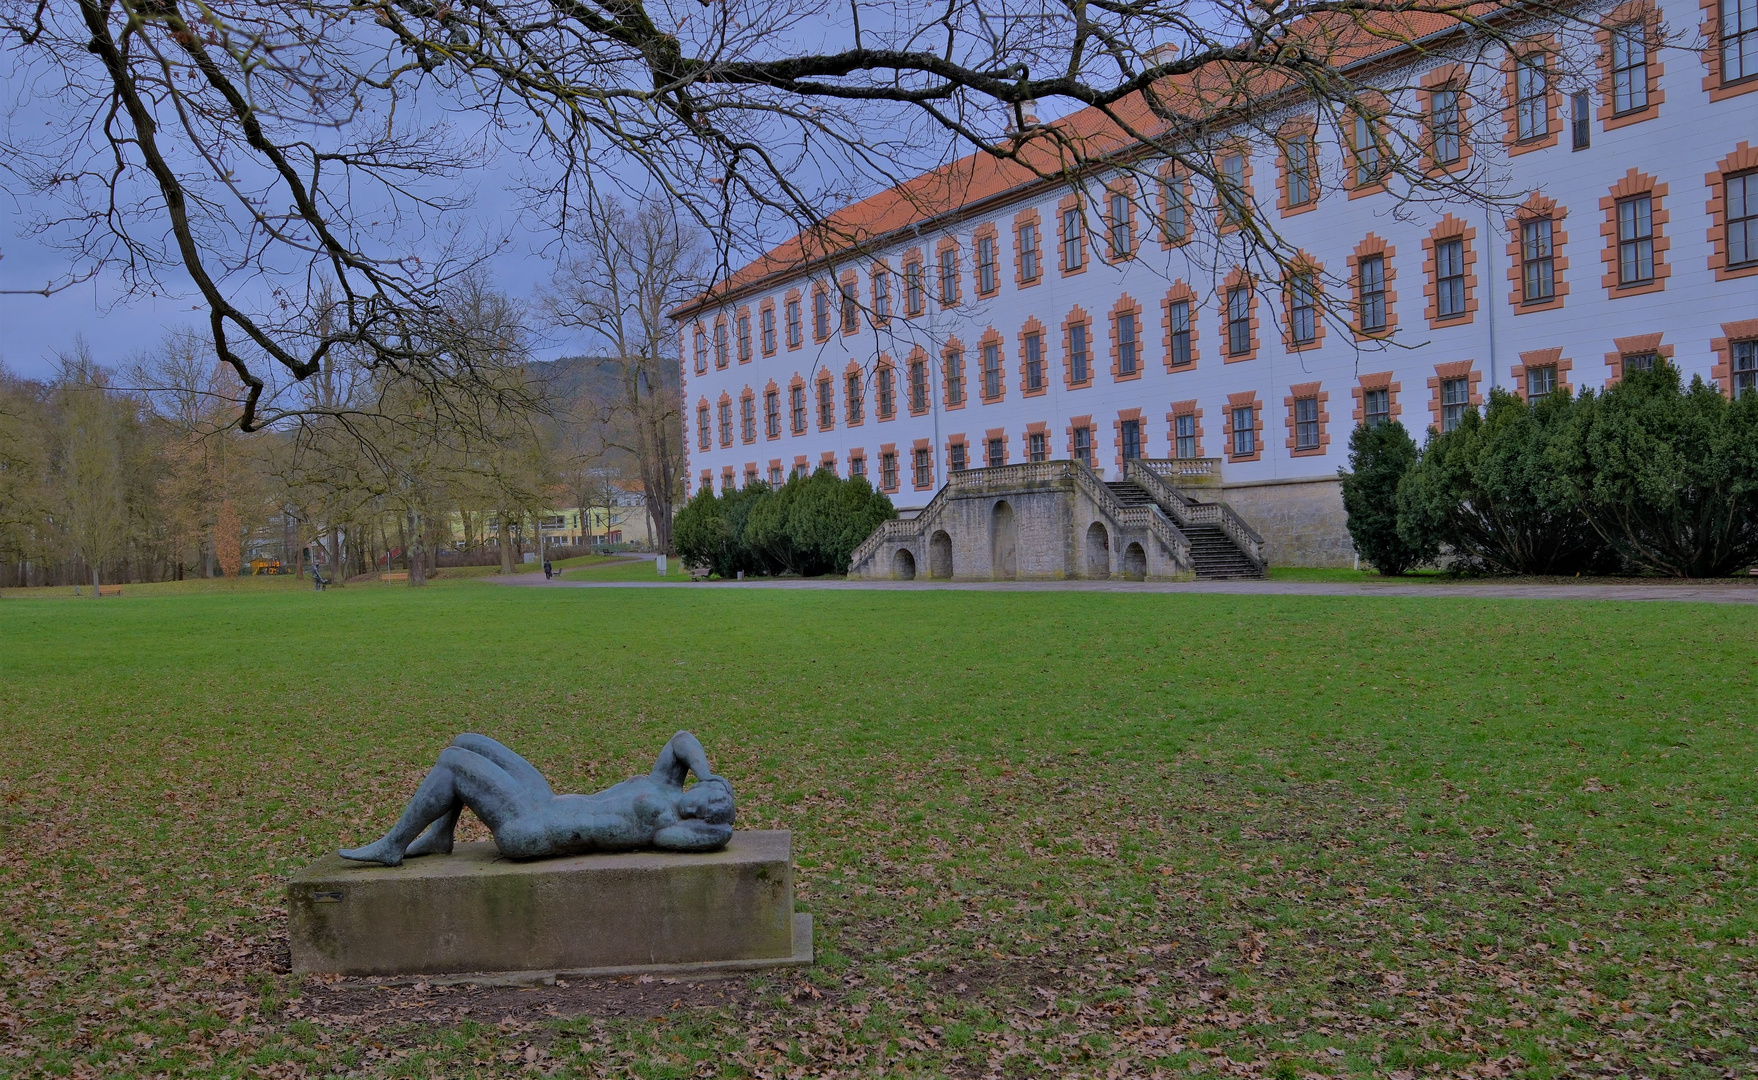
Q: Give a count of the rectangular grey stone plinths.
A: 1